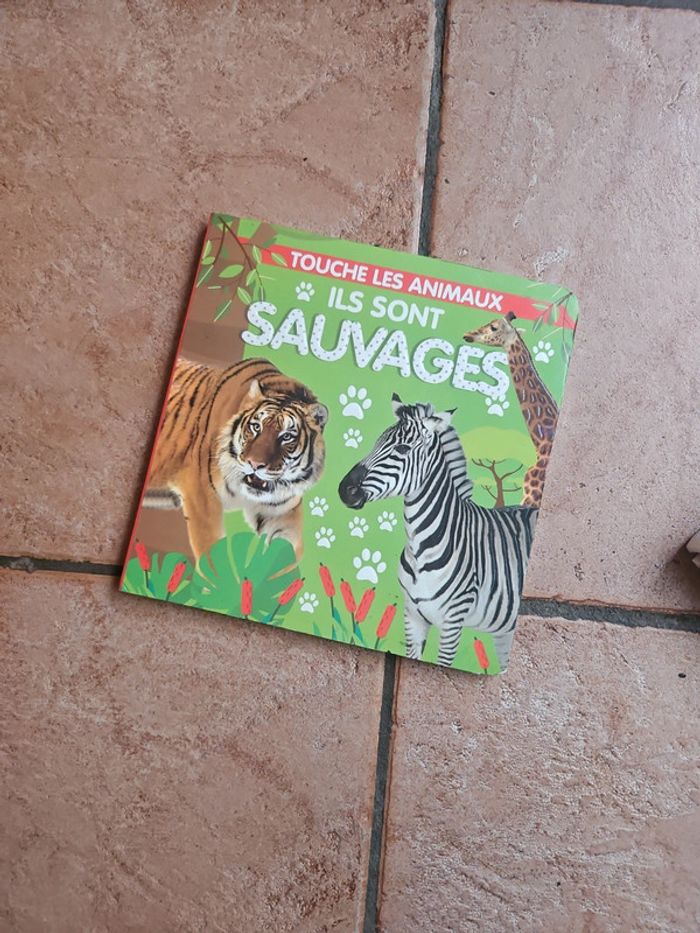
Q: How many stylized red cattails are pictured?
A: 9